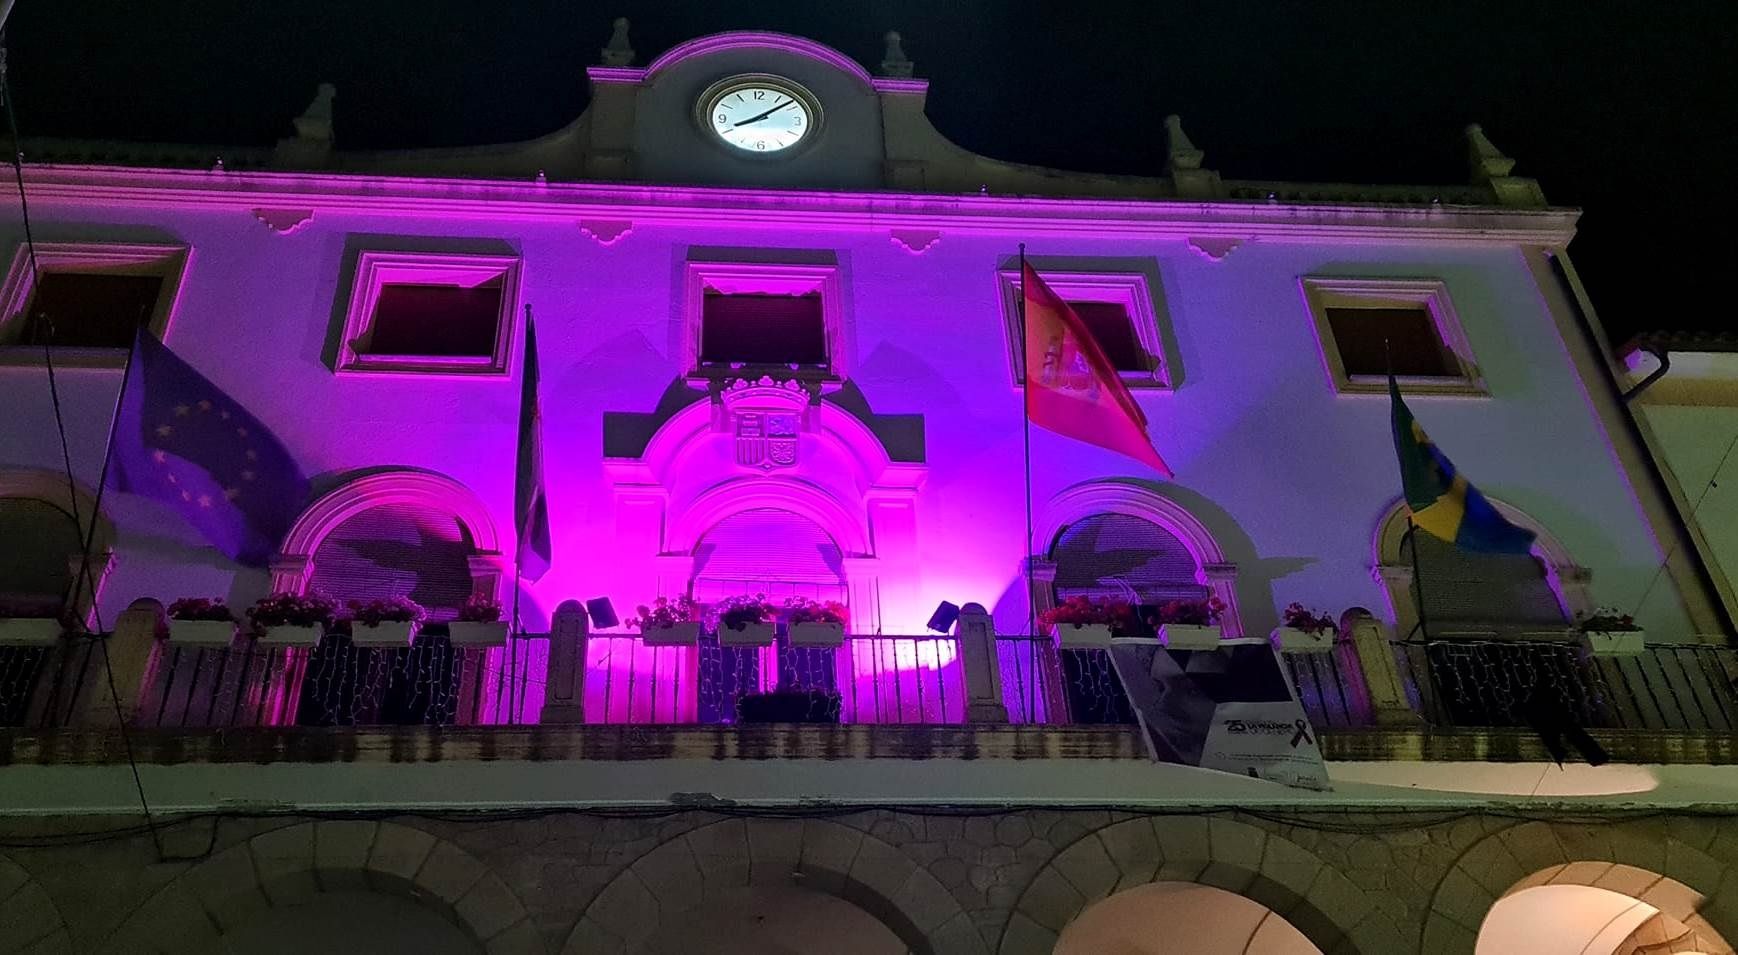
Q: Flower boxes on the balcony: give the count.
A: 12